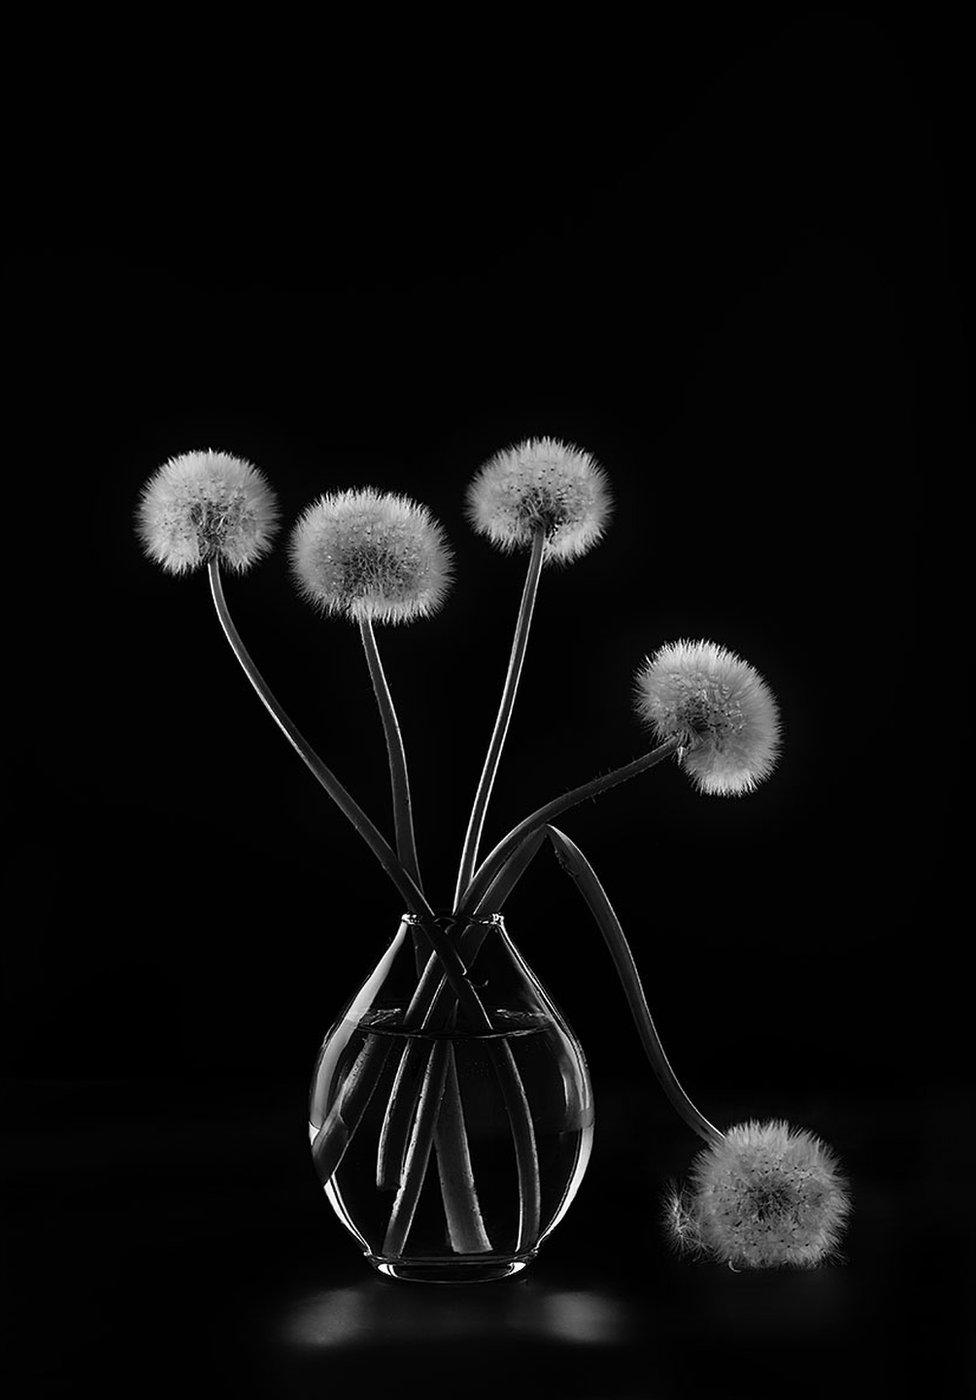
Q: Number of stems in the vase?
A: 5